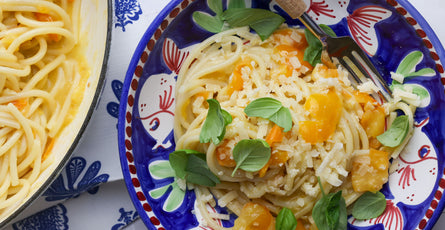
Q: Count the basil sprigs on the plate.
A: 10